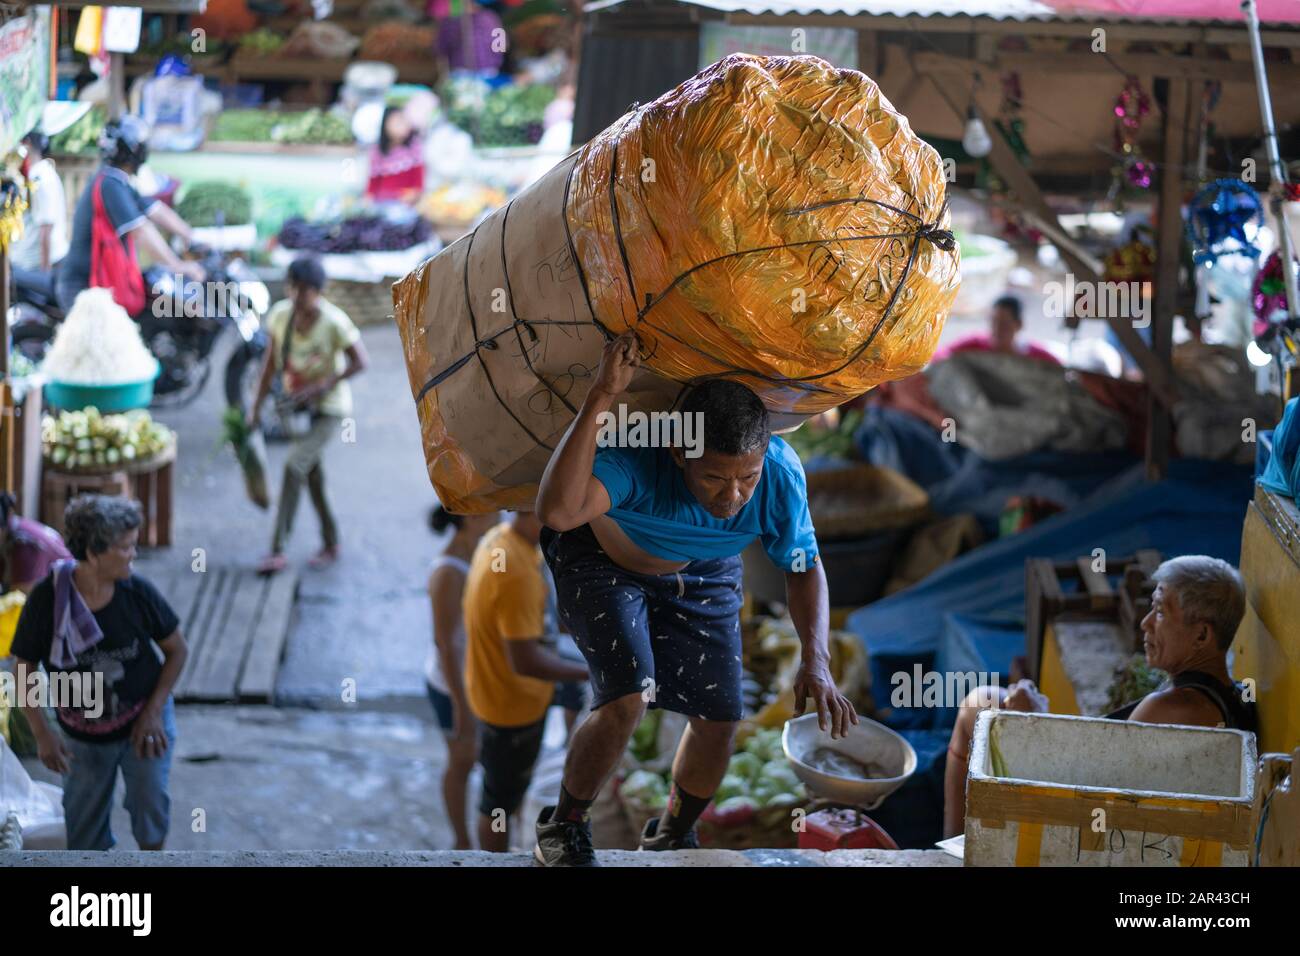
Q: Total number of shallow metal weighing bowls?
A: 1